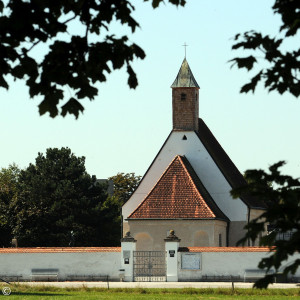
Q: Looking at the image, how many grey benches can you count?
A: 2